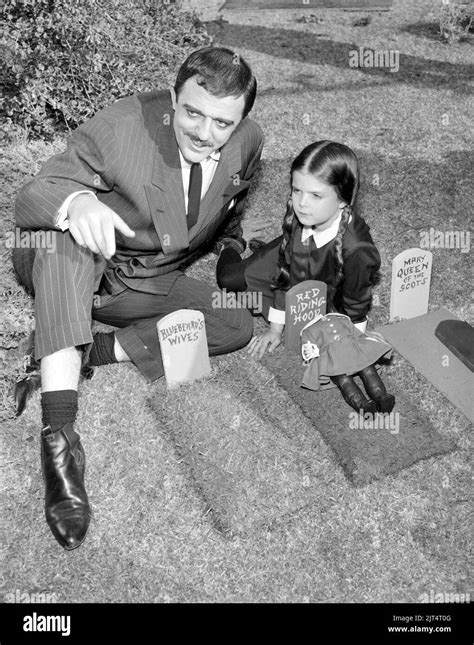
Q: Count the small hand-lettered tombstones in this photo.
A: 3